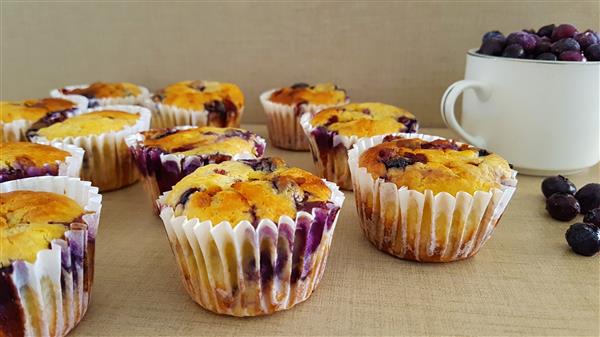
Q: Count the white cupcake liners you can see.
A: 11